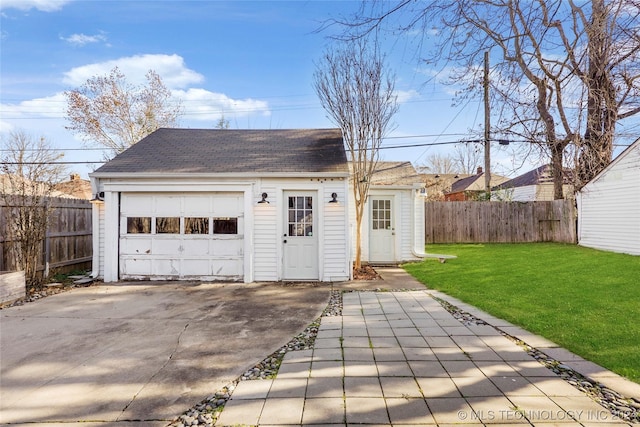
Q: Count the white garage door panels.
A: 12